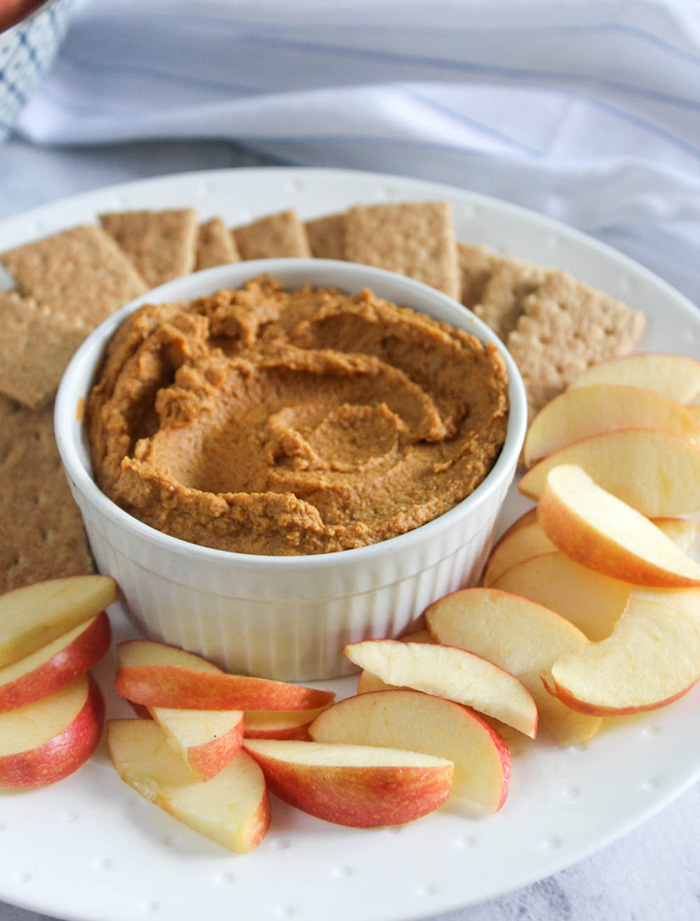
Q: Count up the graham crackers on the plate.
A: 11